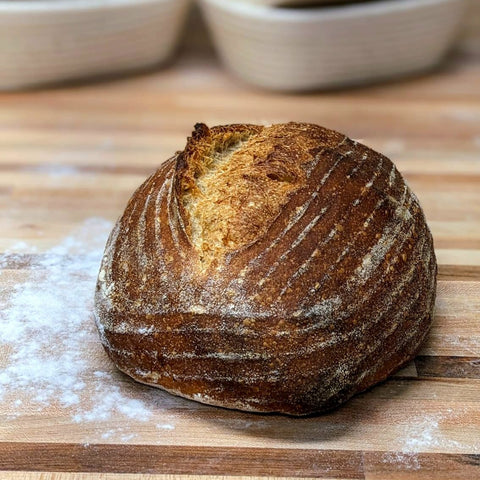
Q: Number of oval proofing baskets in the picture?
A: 2